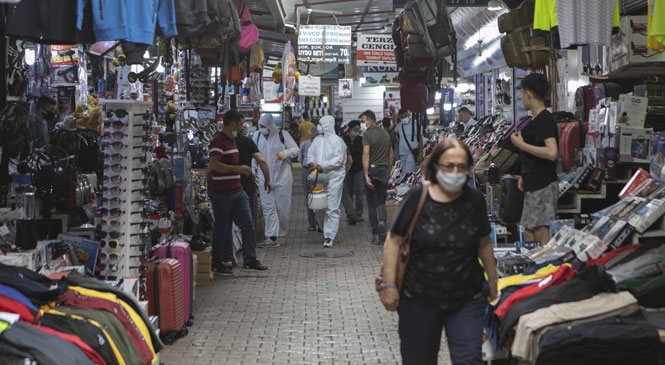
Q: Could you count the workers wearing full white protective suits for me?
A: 2